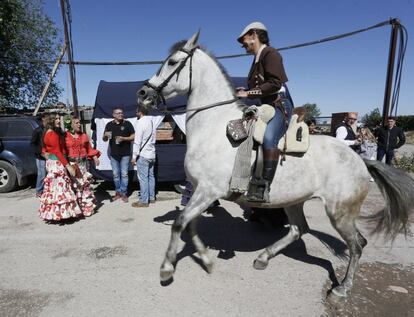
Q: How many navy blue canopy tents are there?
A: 1